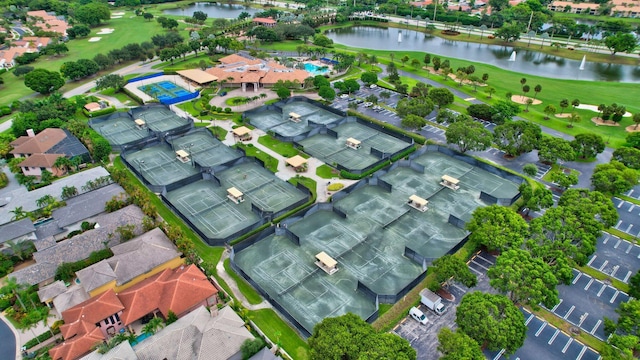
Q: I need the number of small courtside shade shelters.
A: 8